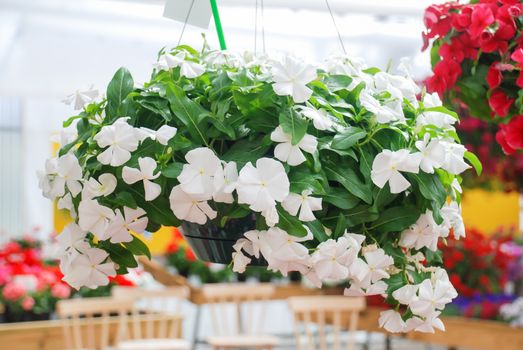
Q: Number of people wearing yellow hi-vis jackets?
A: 0